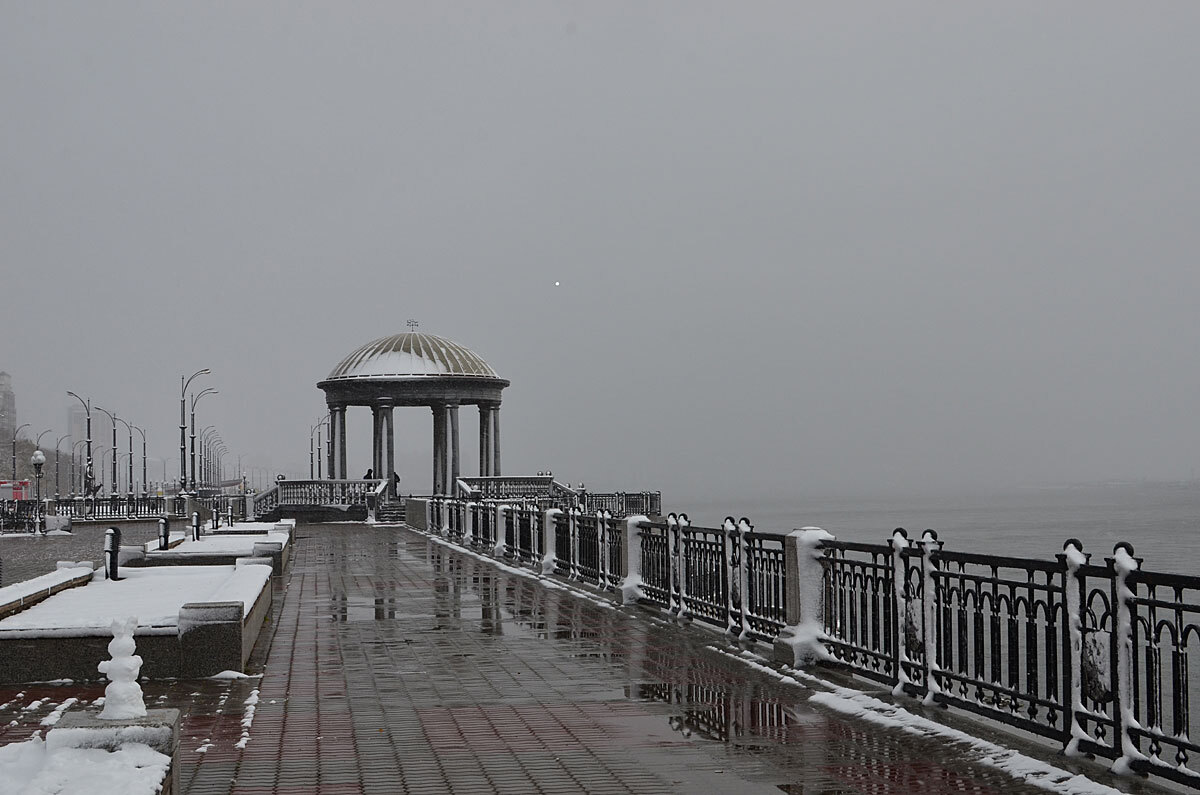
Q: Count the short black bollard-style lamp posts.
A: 5